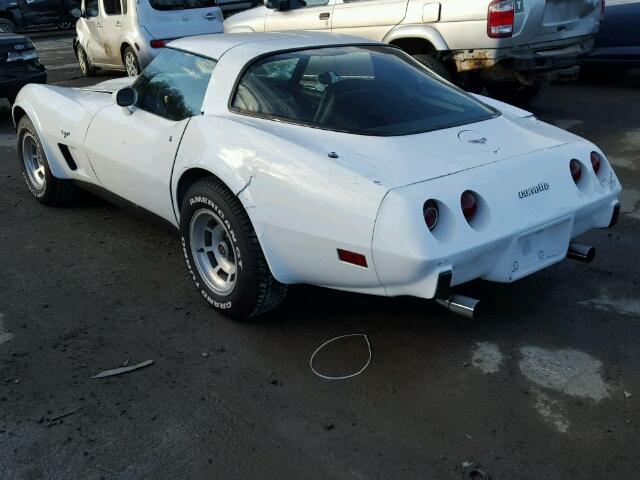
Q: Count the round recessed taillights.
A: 4